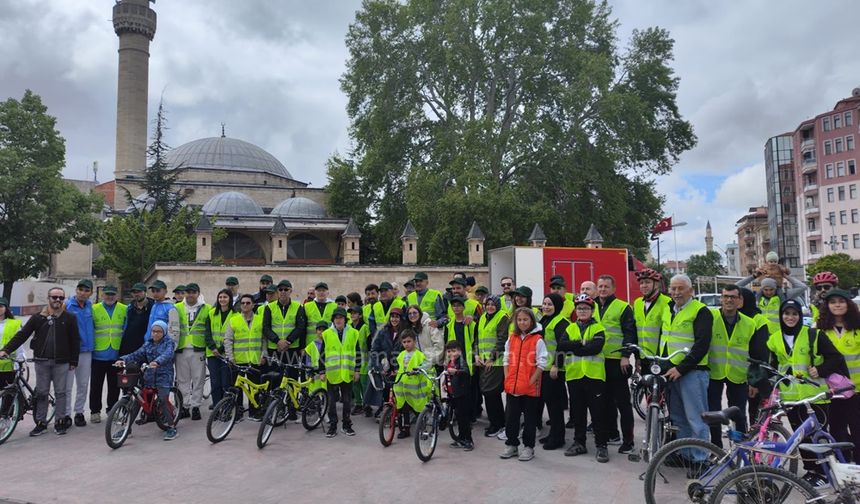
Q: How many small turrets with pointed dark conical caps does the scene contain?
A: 7